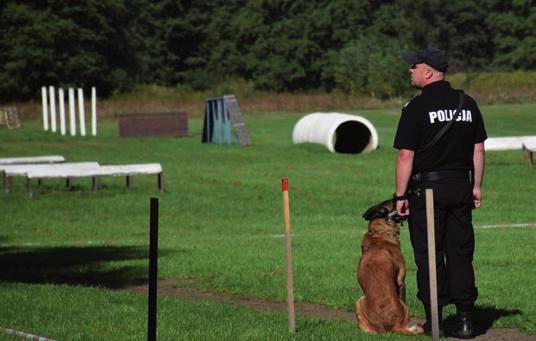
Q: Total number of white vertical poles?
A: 6